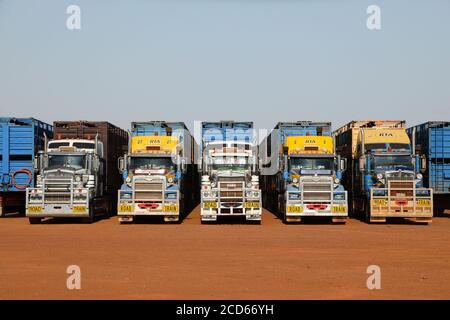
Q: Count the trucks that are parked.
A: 5